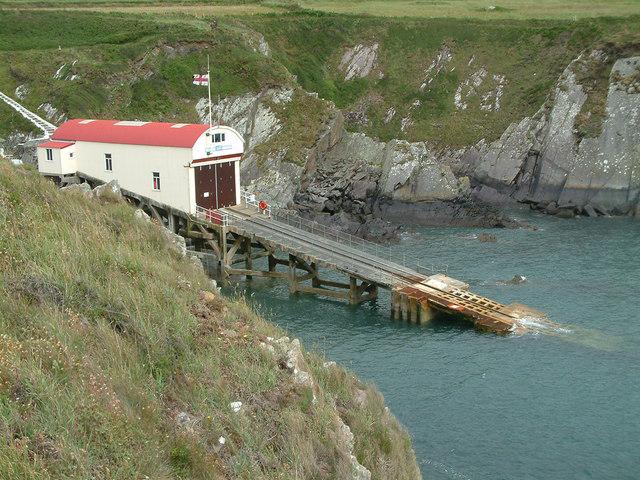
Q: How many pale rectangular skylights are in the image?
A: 3